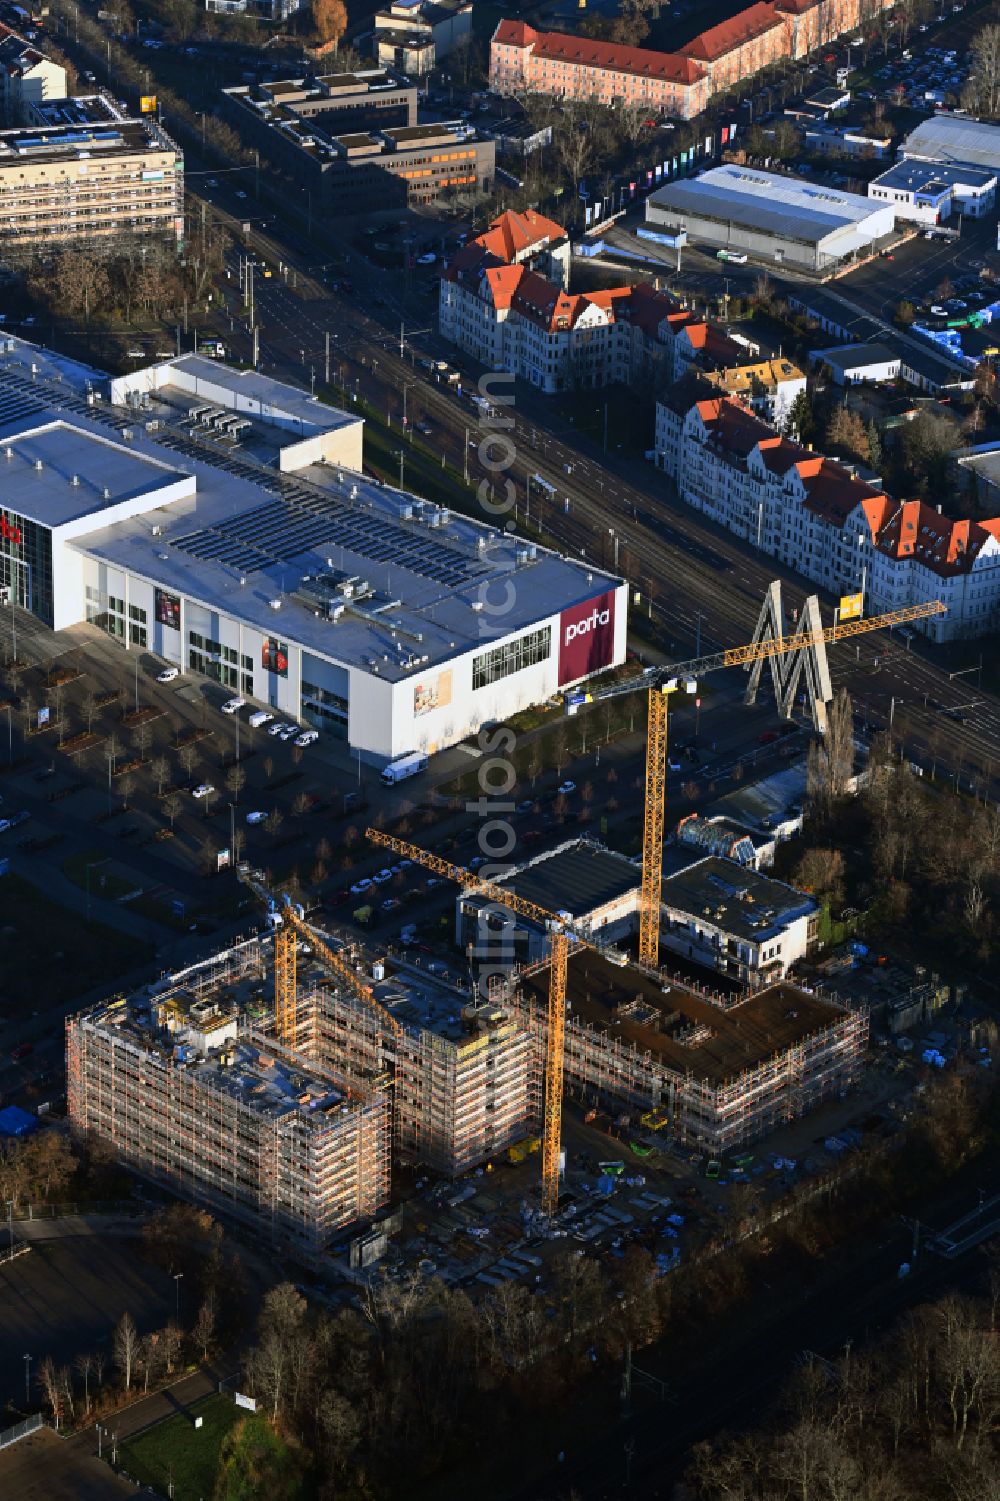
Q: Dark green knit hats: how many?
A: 0